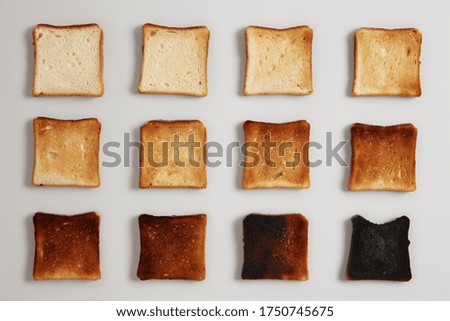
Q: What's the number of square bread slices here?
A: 12